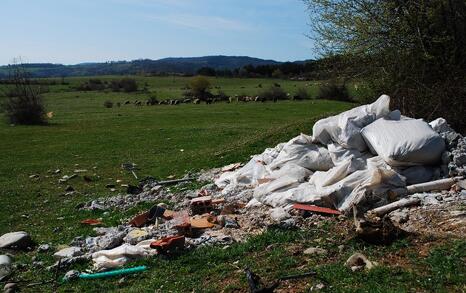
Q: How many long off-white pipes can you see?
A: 2